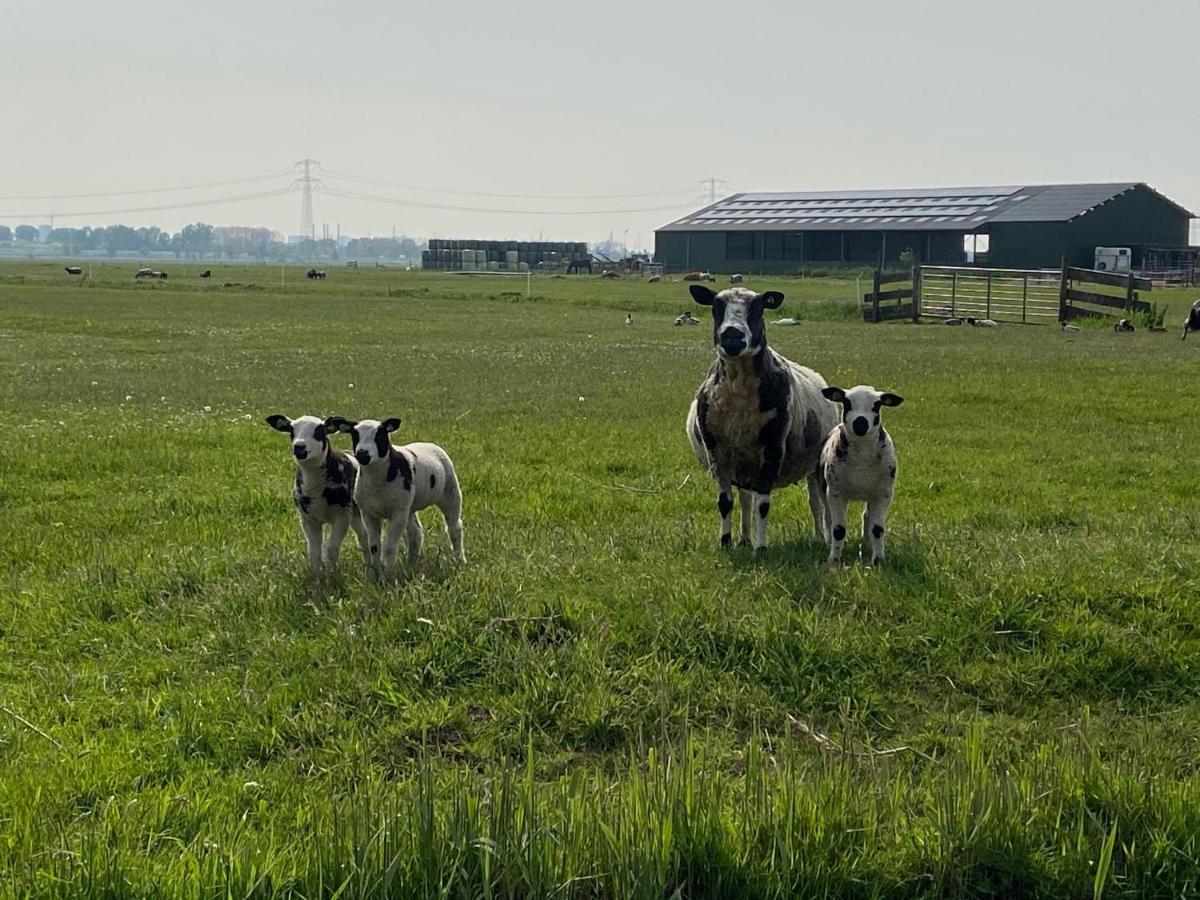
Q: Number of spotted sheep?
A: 4